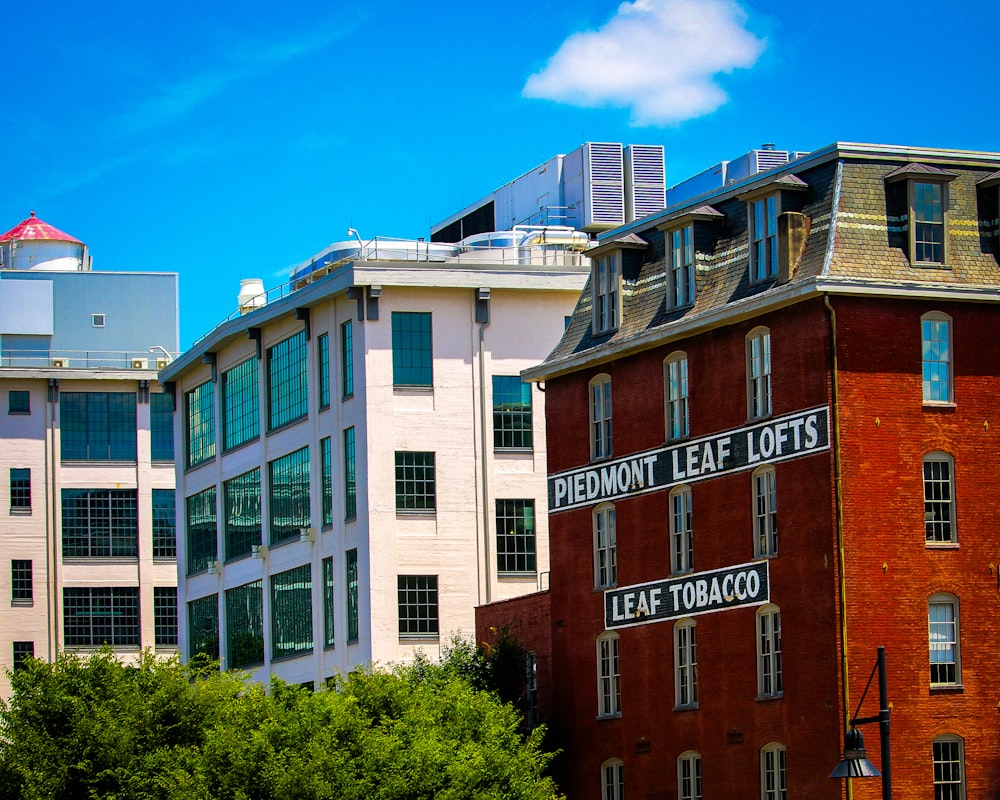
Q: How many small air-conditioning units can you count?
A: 3